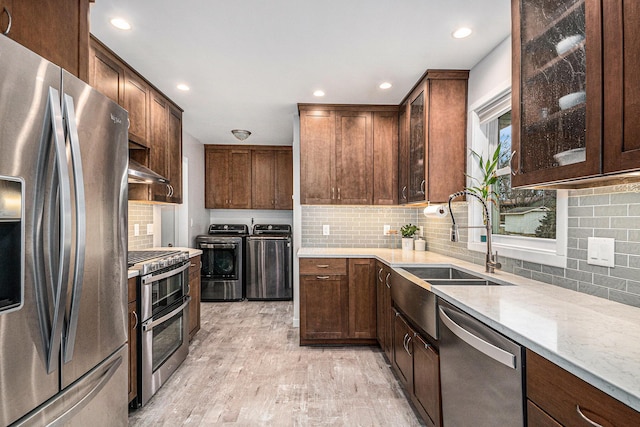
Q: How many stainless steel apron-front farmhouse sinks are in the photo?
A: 1